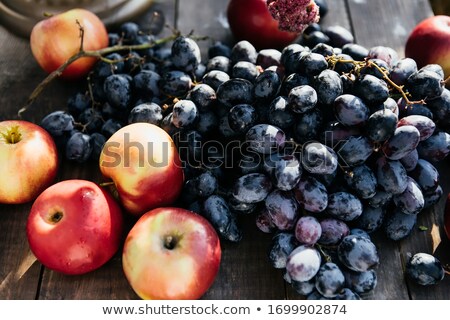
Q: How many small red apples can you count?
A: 7